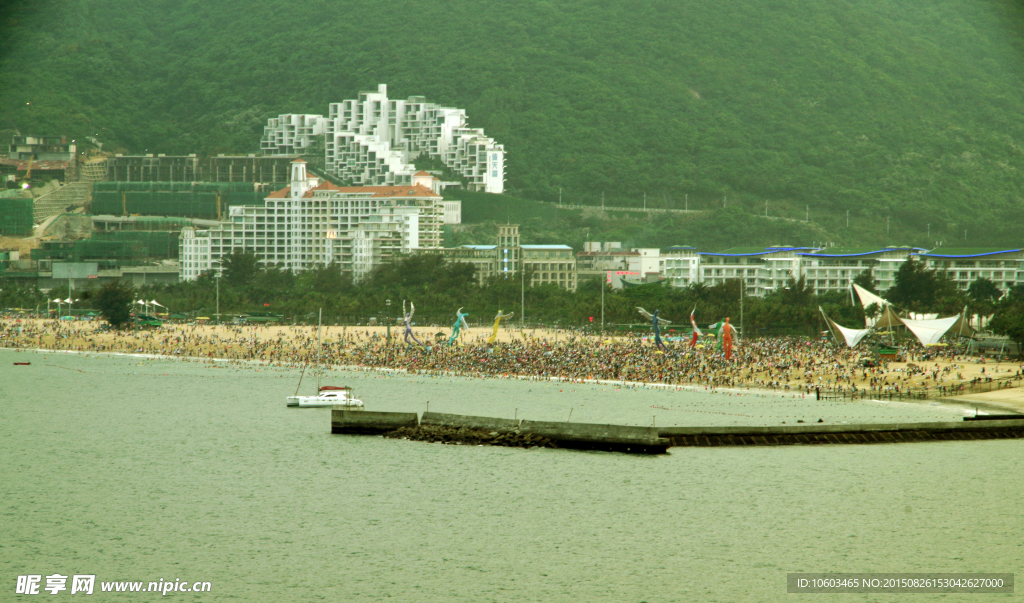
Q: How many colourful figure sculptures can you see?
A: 7